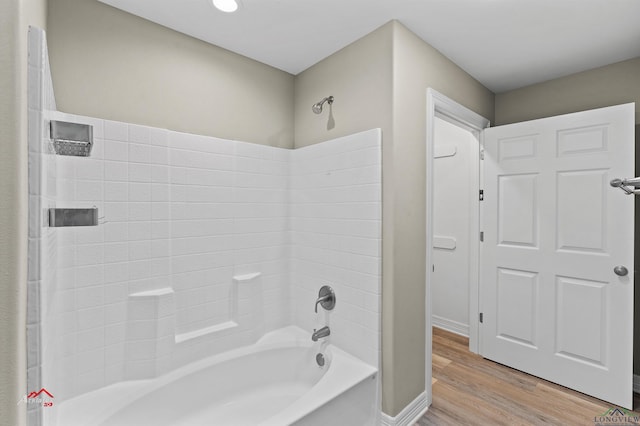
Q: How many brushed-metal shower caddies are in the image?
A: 2